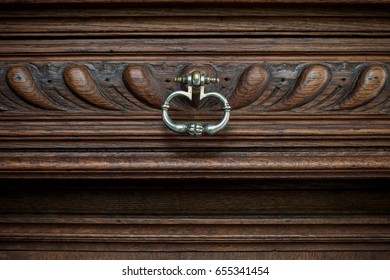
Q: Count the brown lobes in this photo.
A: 6